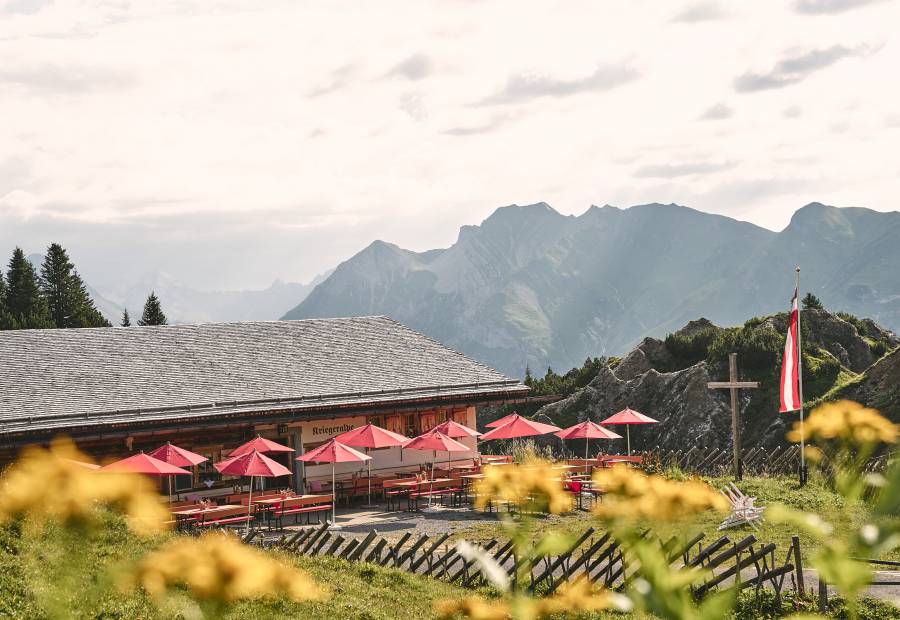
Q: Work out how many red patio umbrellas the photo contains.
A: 13